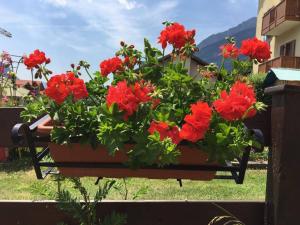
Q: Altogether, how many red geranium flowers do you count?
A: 10